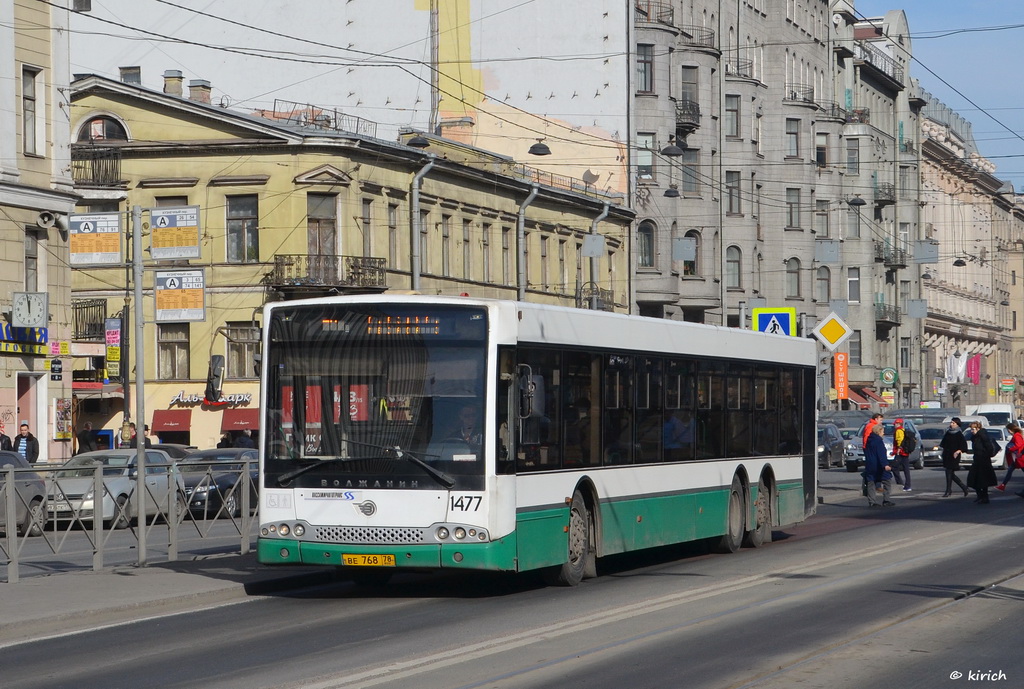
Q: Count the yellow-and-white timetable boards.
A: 3